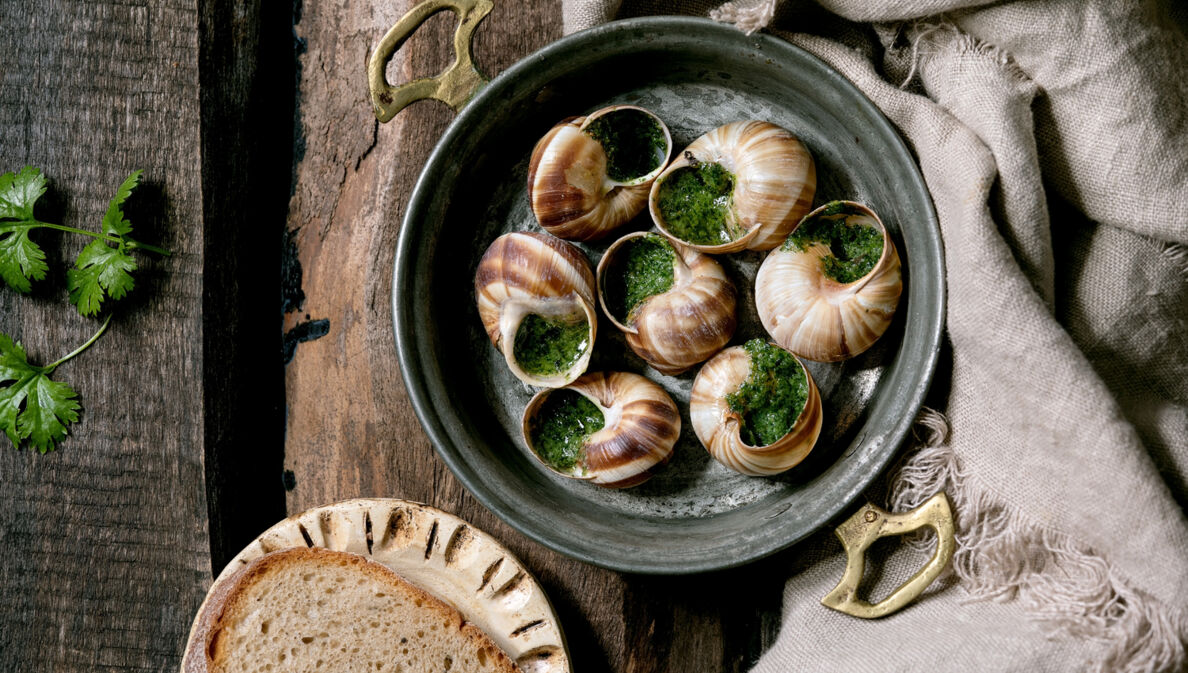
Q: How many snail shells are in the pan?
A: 7